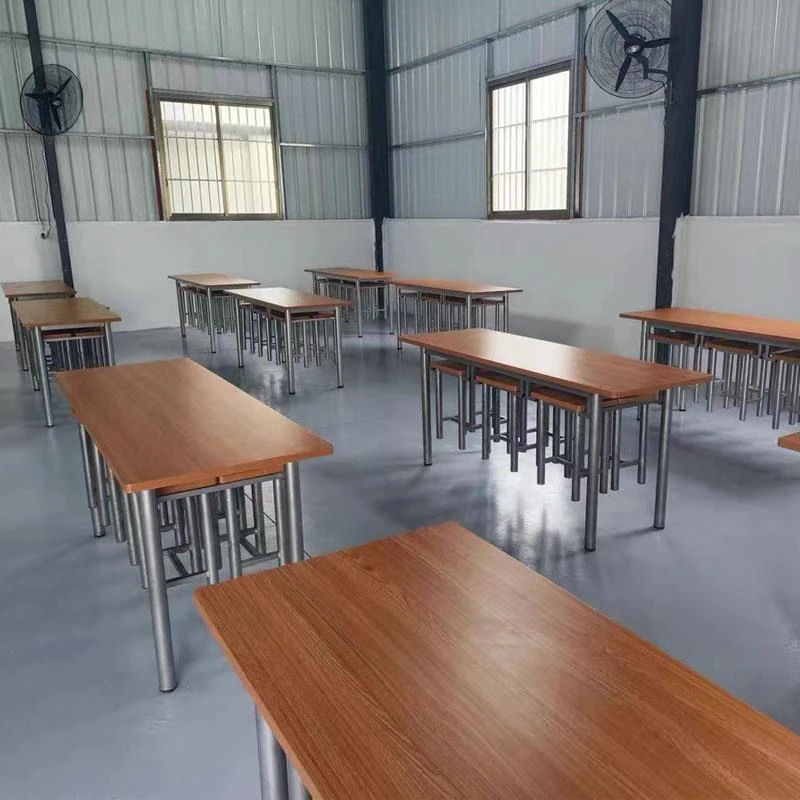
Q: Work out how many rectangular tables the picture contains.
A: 11